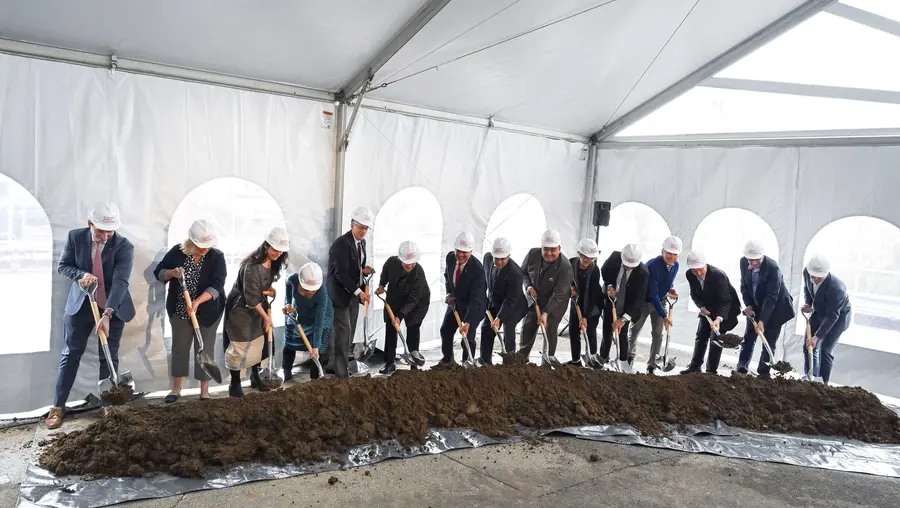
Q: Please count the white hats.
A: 15